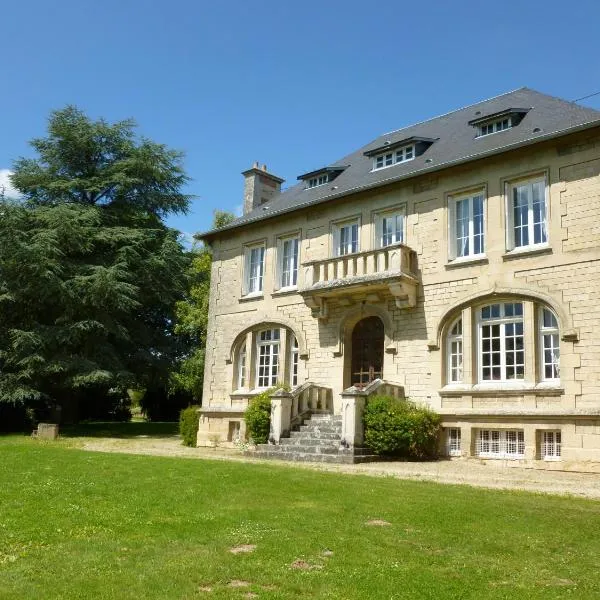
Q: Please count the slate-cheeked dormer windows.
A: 3